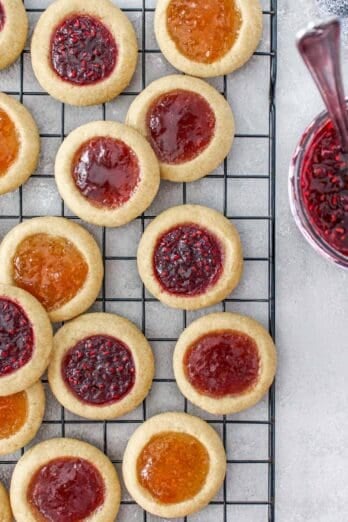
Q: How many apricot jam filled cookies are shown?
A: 5